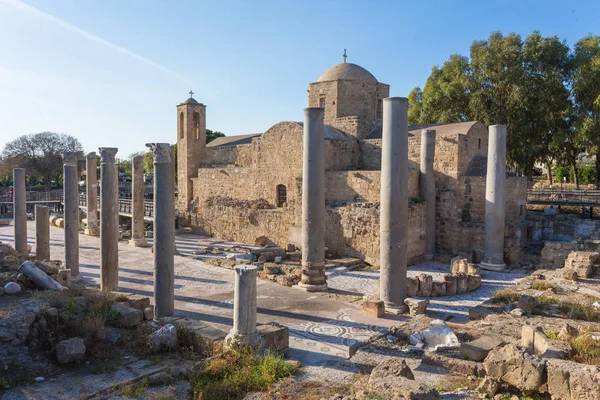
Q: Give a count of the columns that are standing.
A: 12